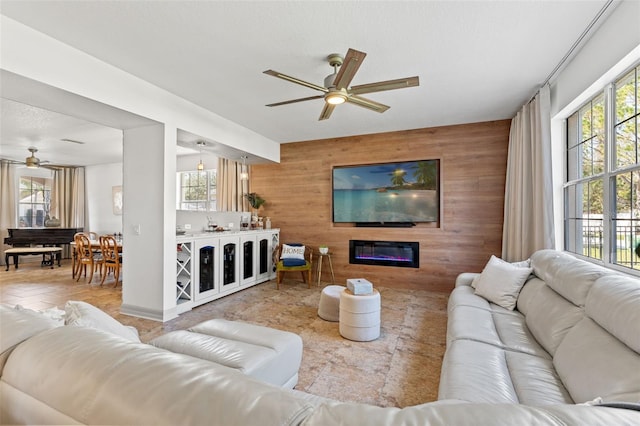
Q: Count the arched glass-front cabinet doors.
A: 4